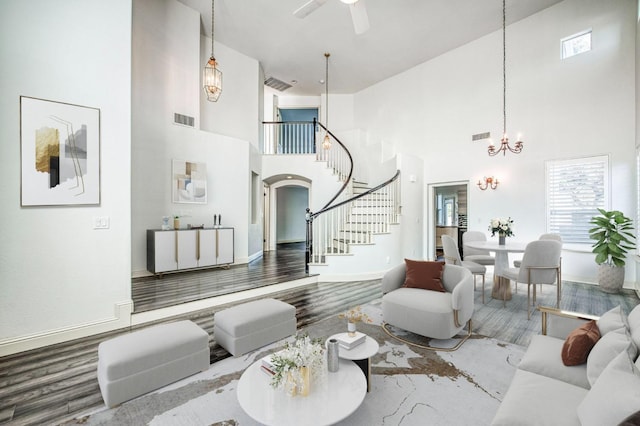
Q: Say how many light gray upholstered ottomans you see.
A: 2